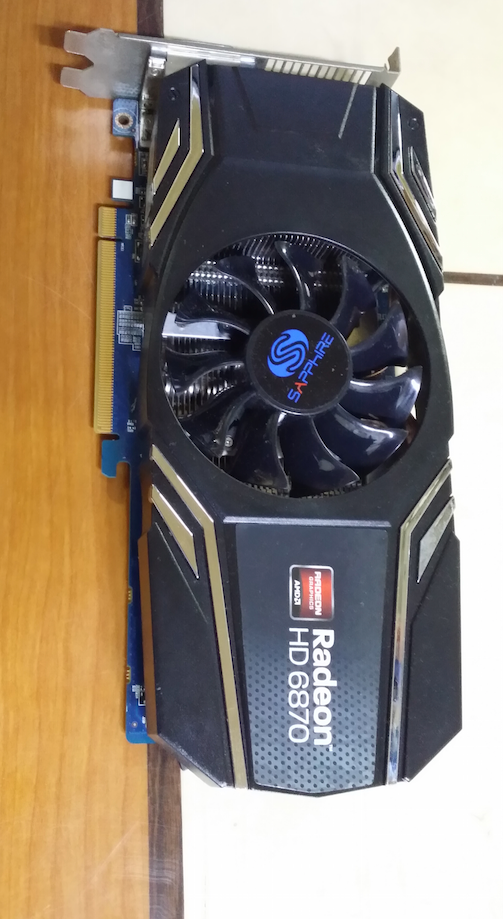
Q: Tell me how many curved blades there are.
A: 11